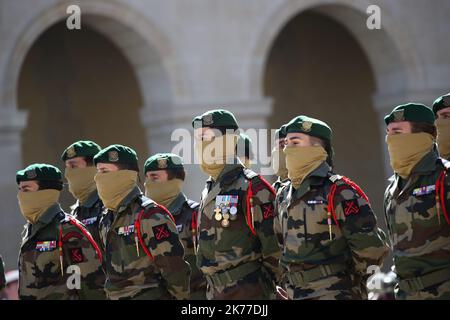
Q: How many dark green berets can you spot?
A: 10